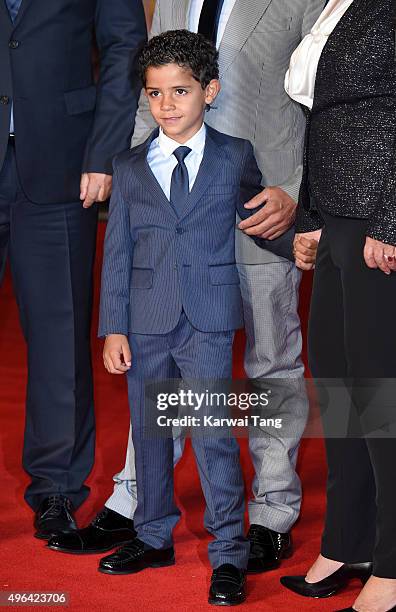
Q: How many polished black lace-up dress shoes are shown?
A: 3